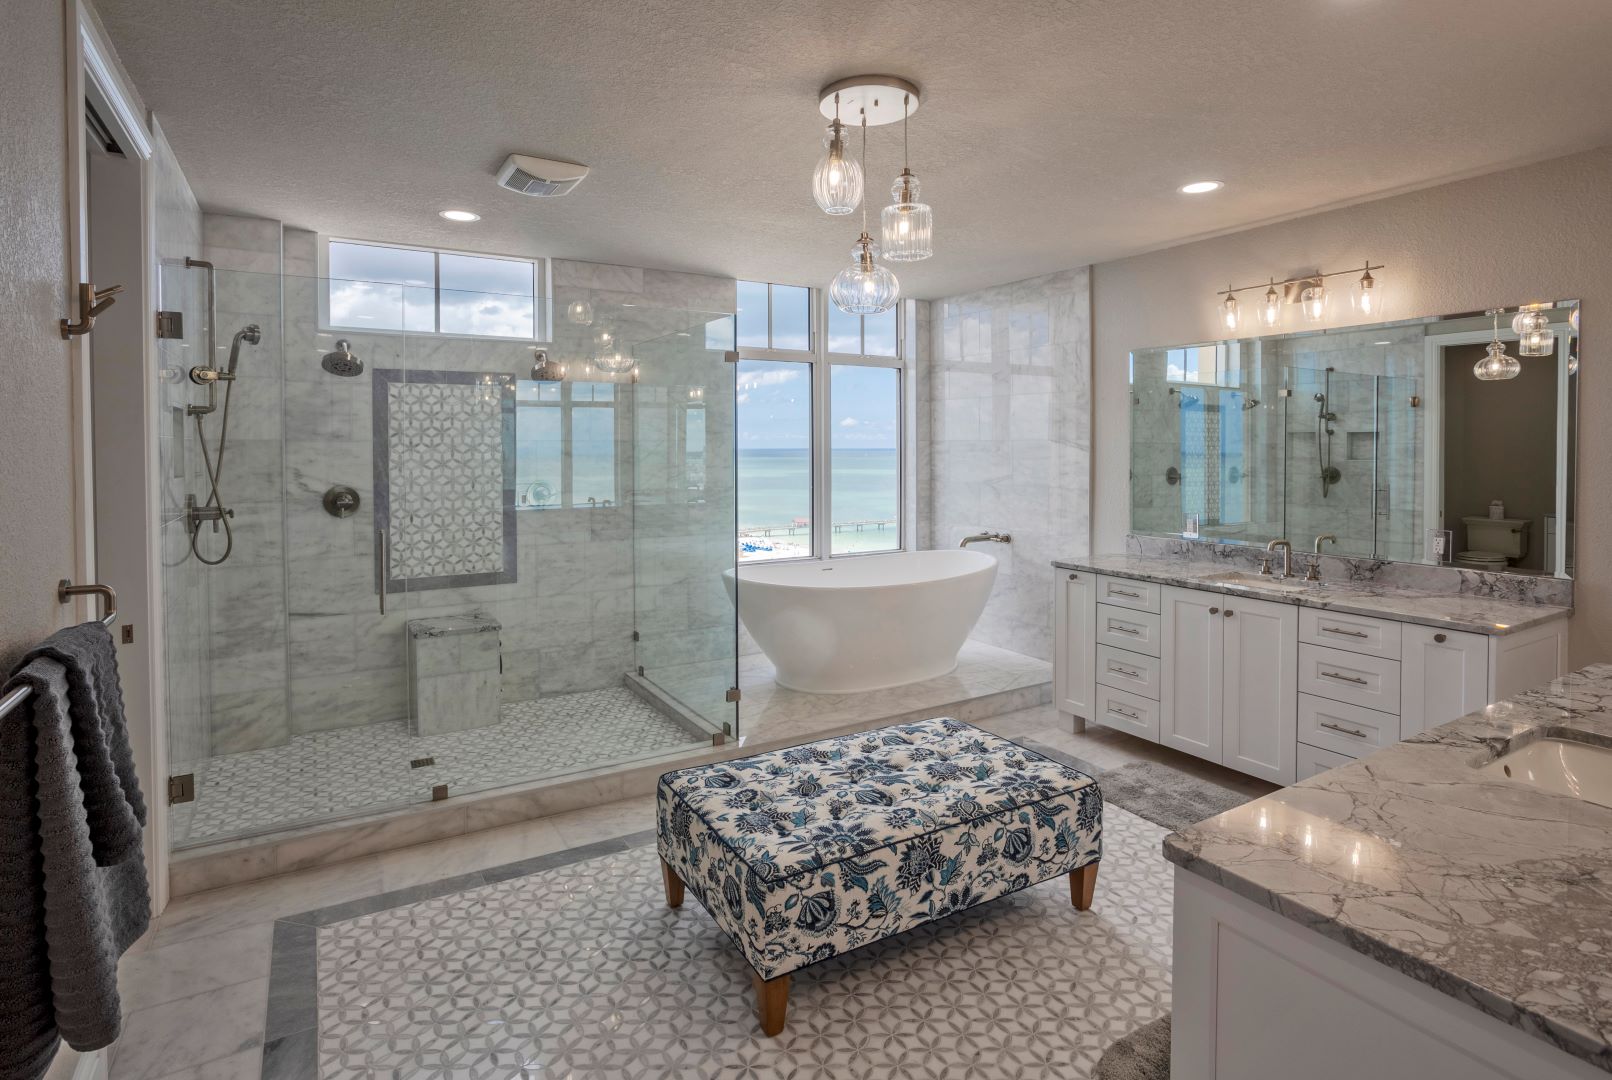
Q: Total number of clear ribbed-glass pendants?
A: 3